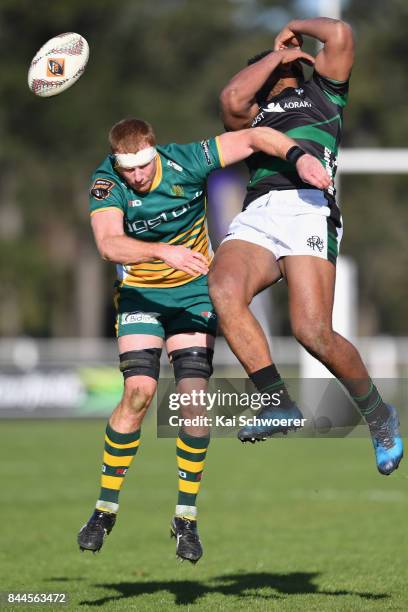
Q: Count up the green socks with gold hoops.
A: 2